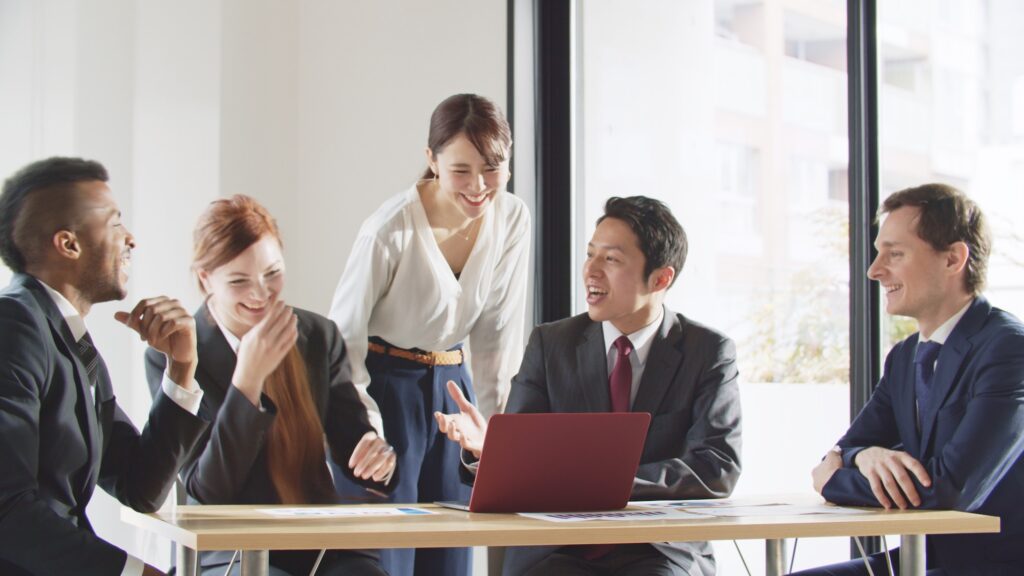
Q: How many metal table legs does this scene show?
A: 4